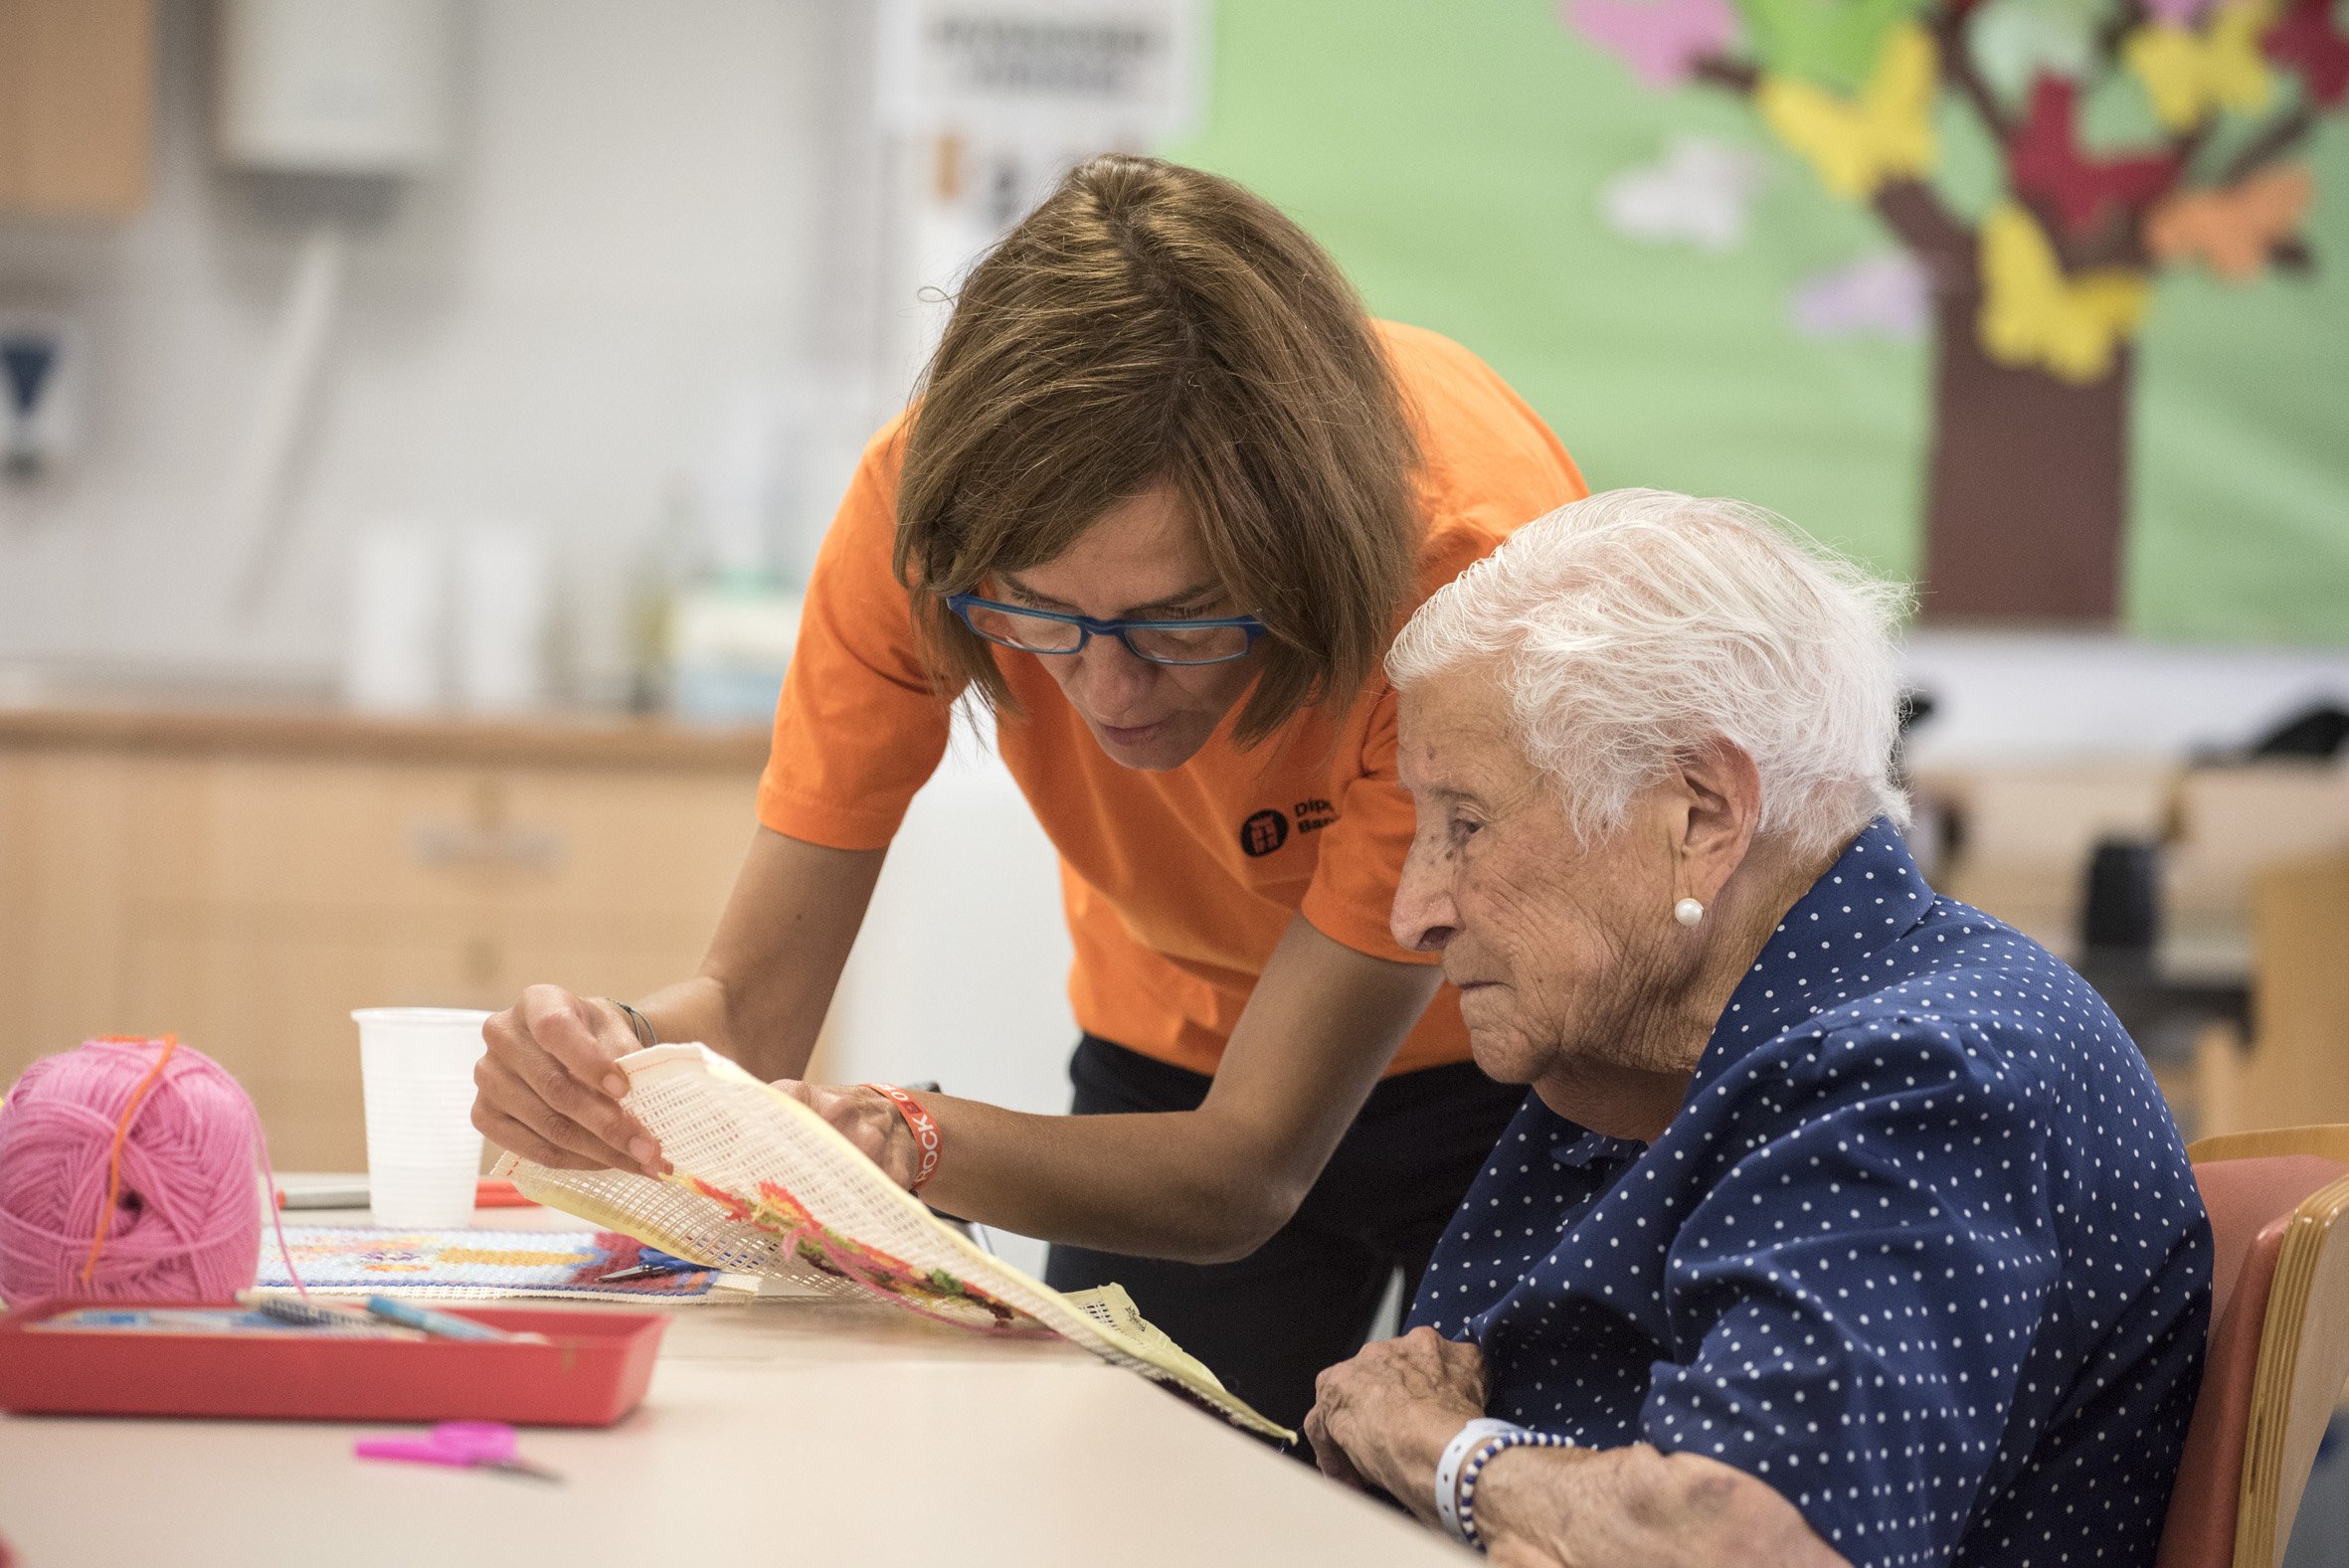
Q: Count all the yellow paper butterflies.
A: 3